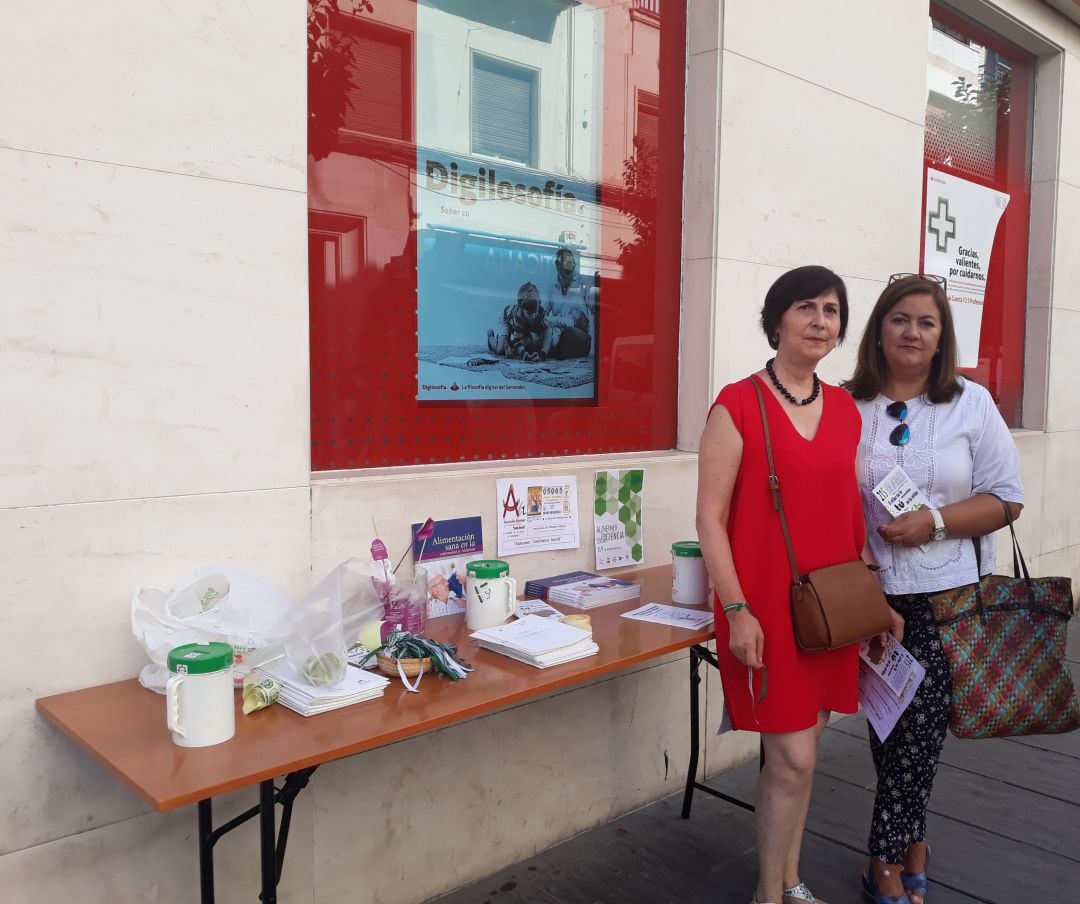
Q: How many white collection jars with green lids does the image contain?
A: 3